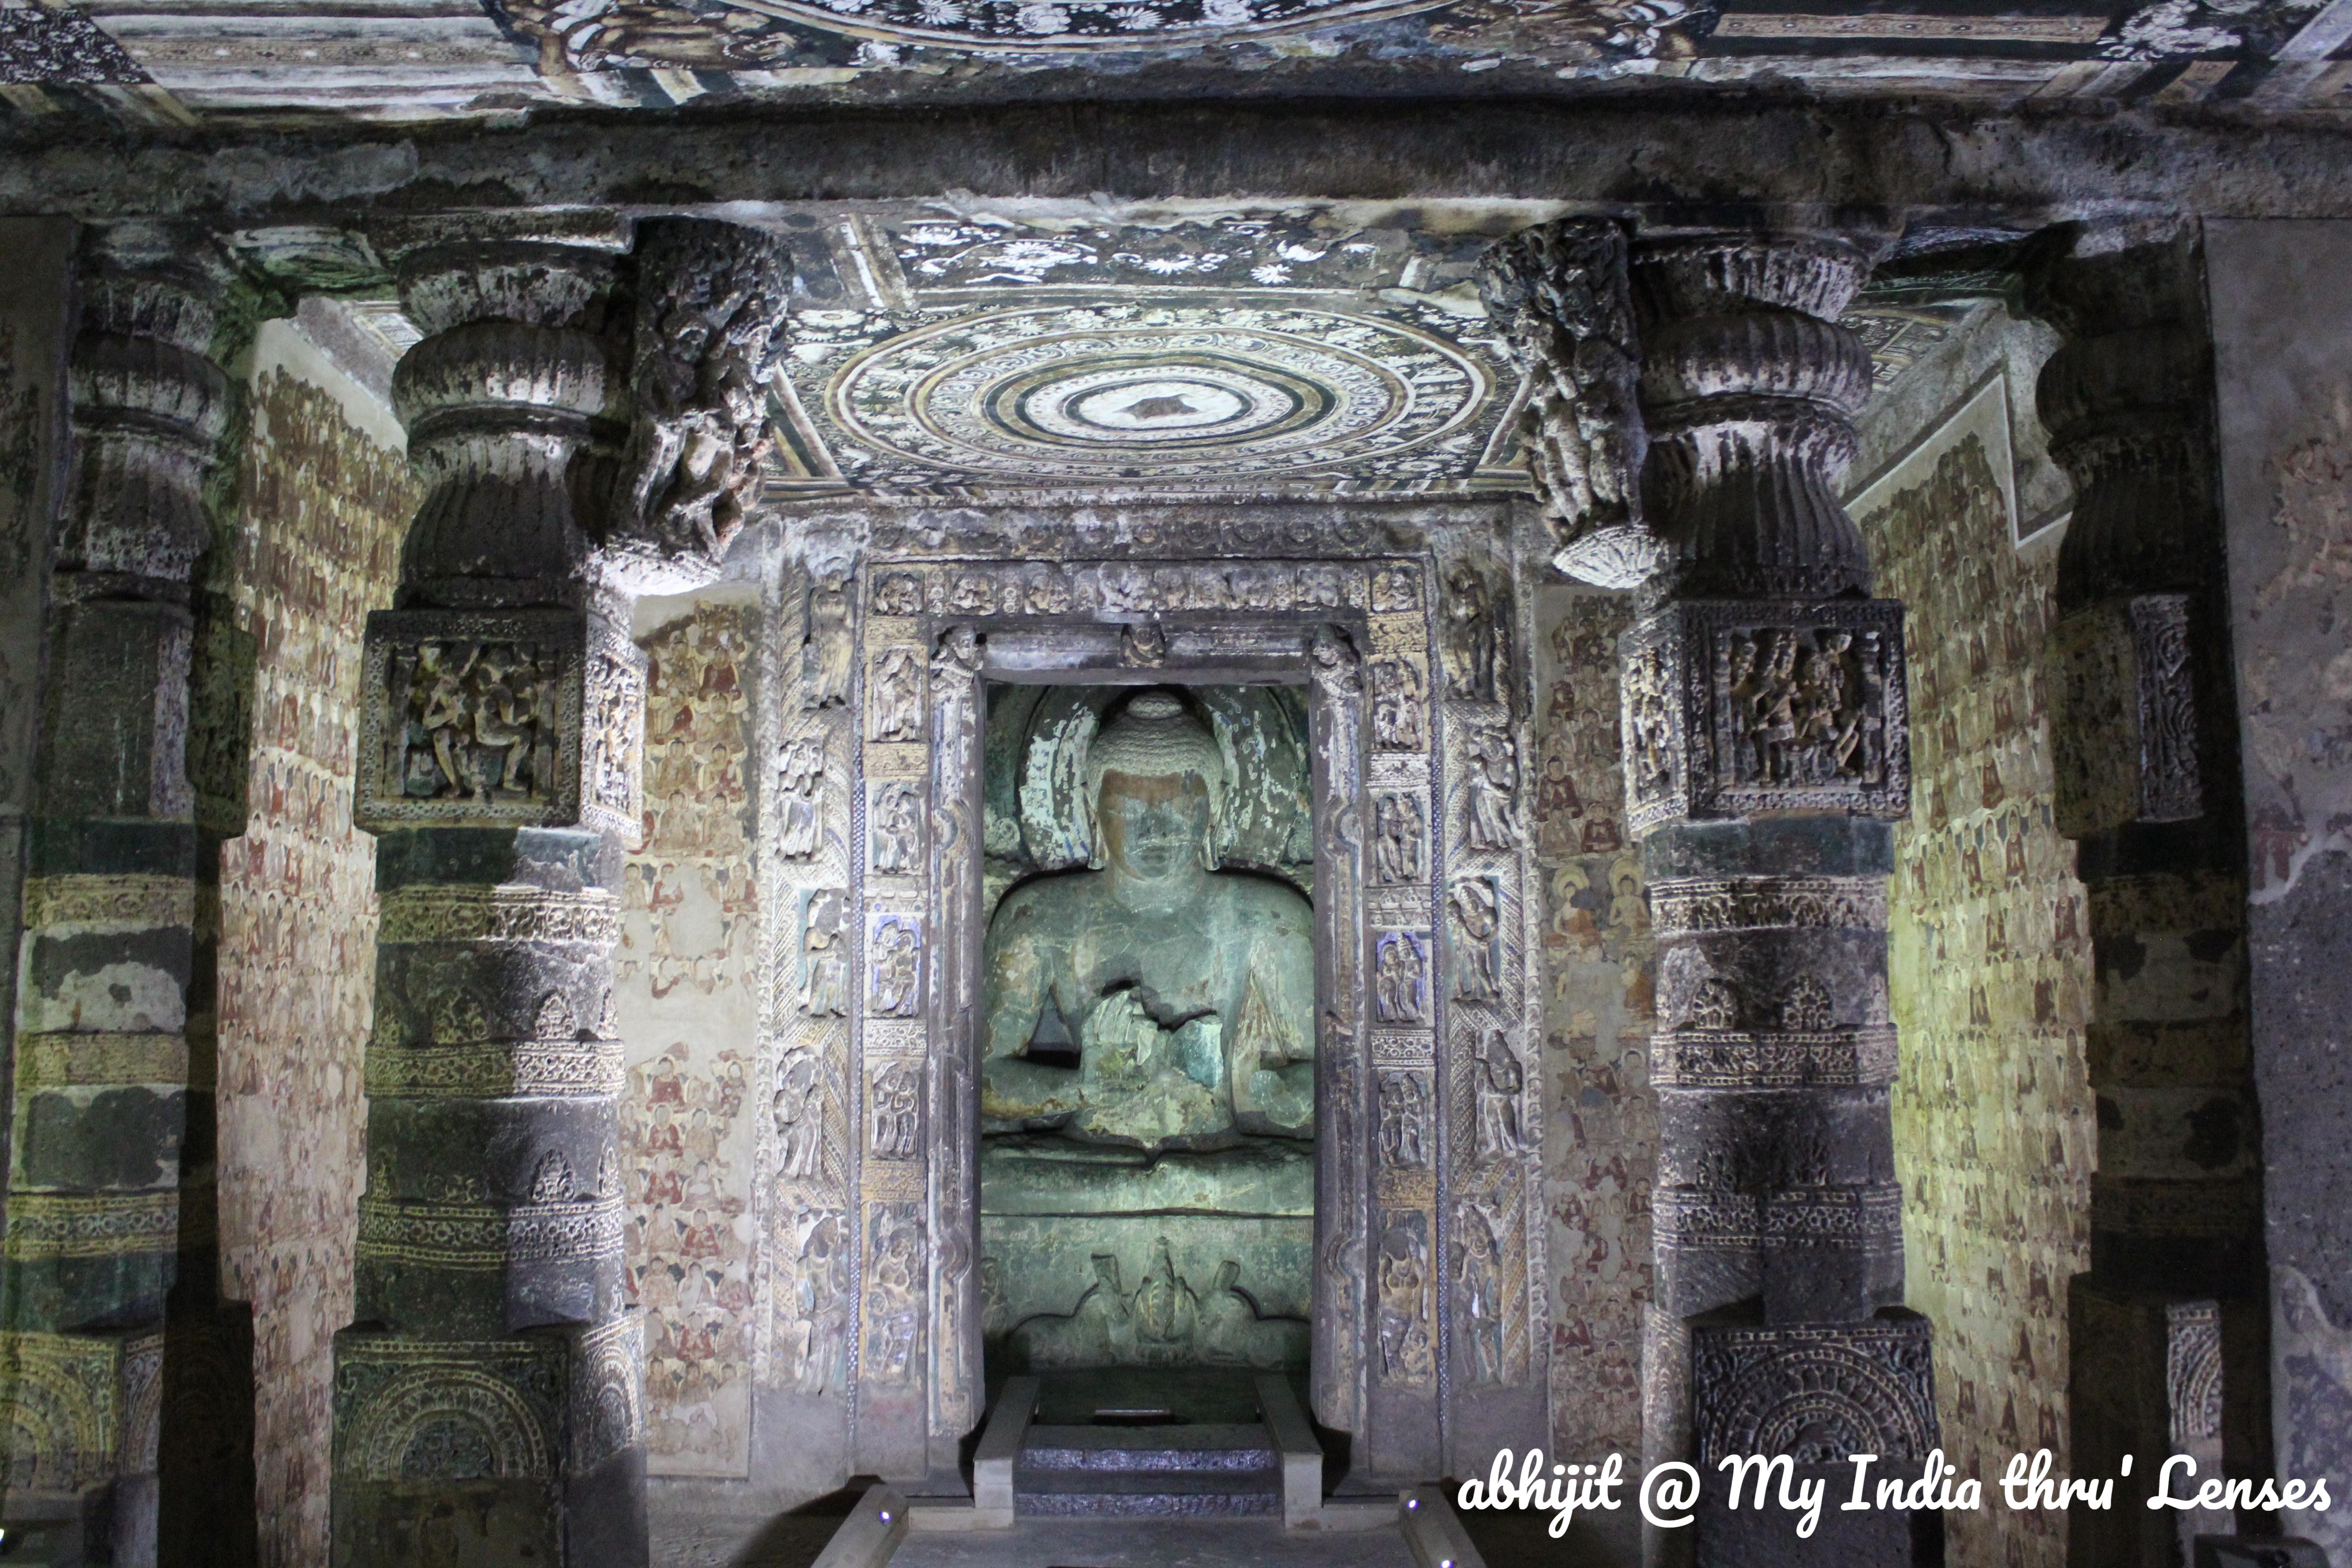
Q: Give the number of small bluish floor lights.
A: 3